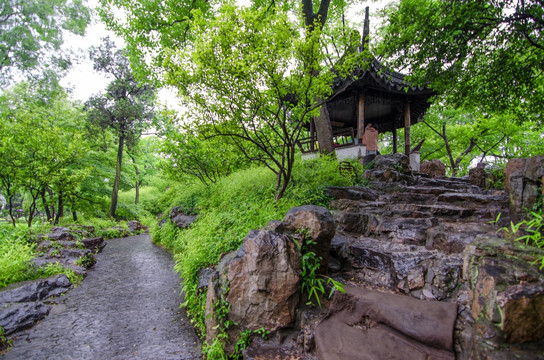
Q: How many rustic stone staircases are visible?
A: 1